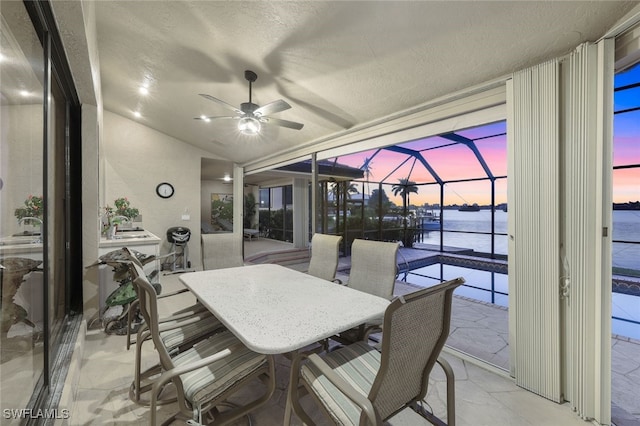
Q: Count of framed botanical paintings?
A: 1